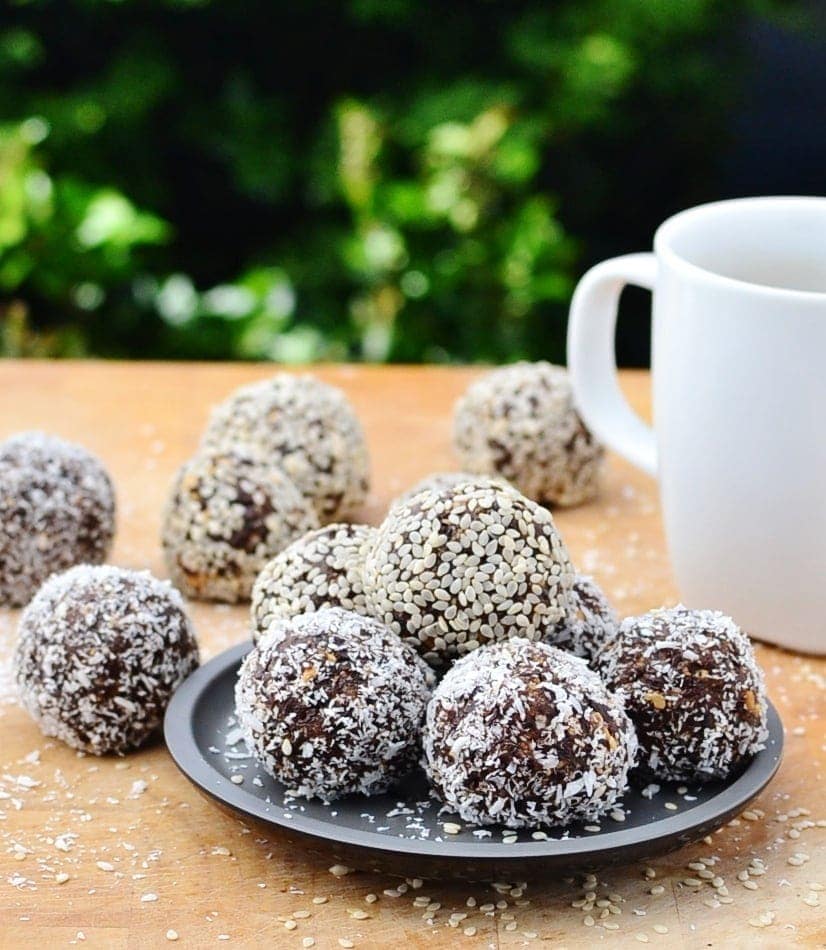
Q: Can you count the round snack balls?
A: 12